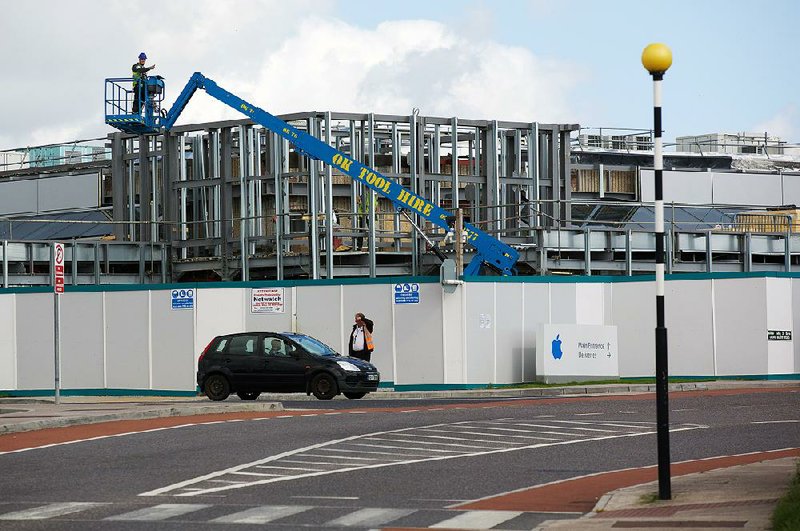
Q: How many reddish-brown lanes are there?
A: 2